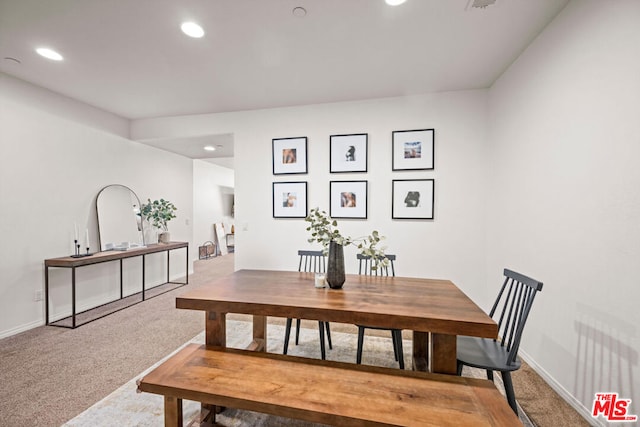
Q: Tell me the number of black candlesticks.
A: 3